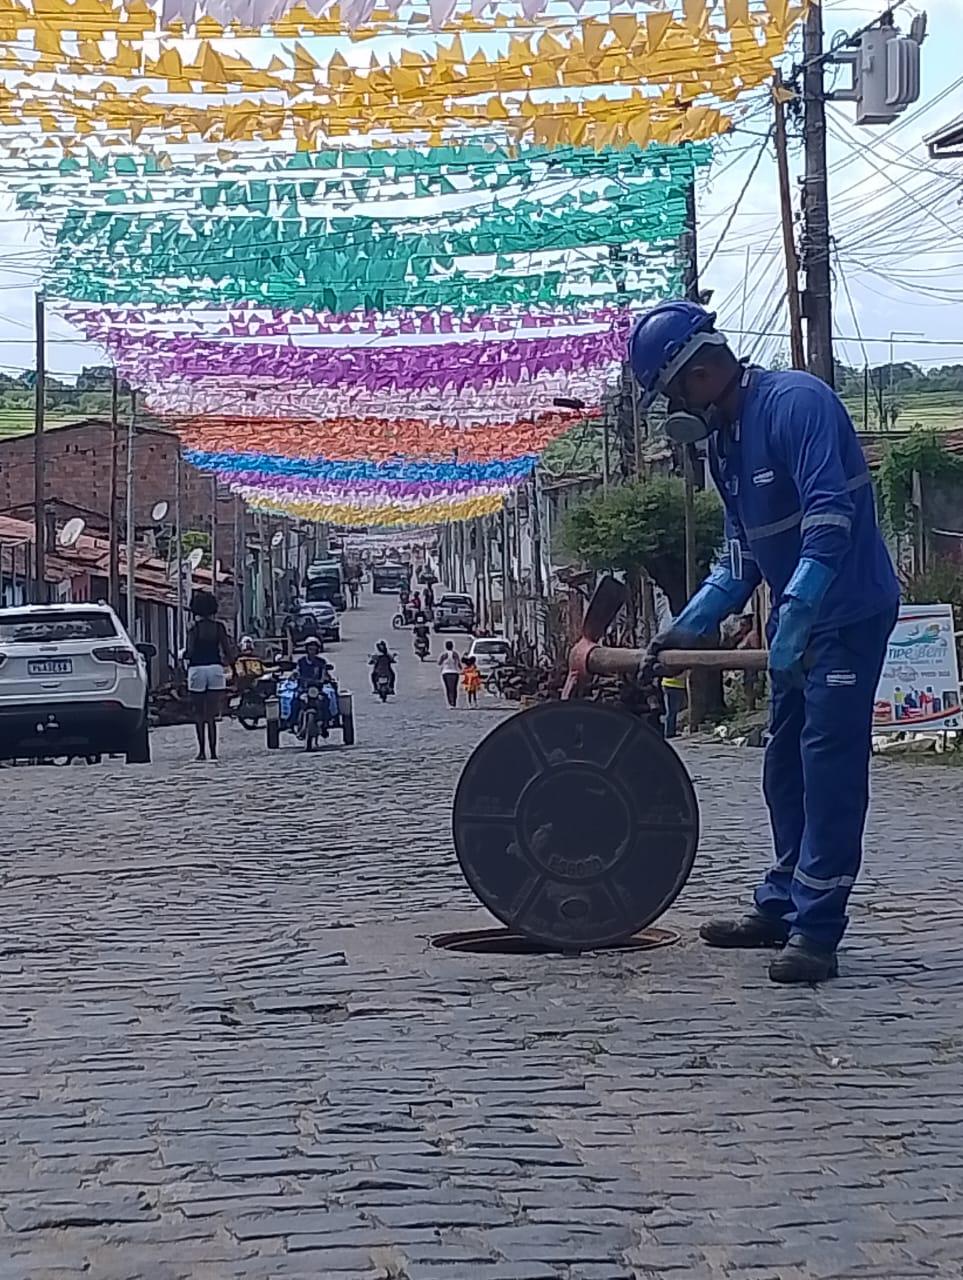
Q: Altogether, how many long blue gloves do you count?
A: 2